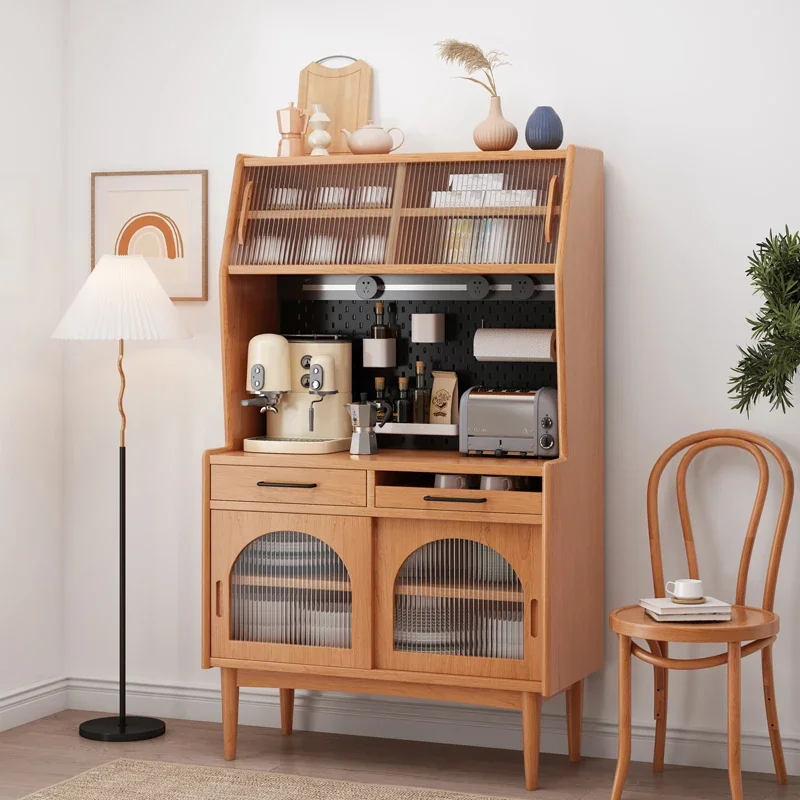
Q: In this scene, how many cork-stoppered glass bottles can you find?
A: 4